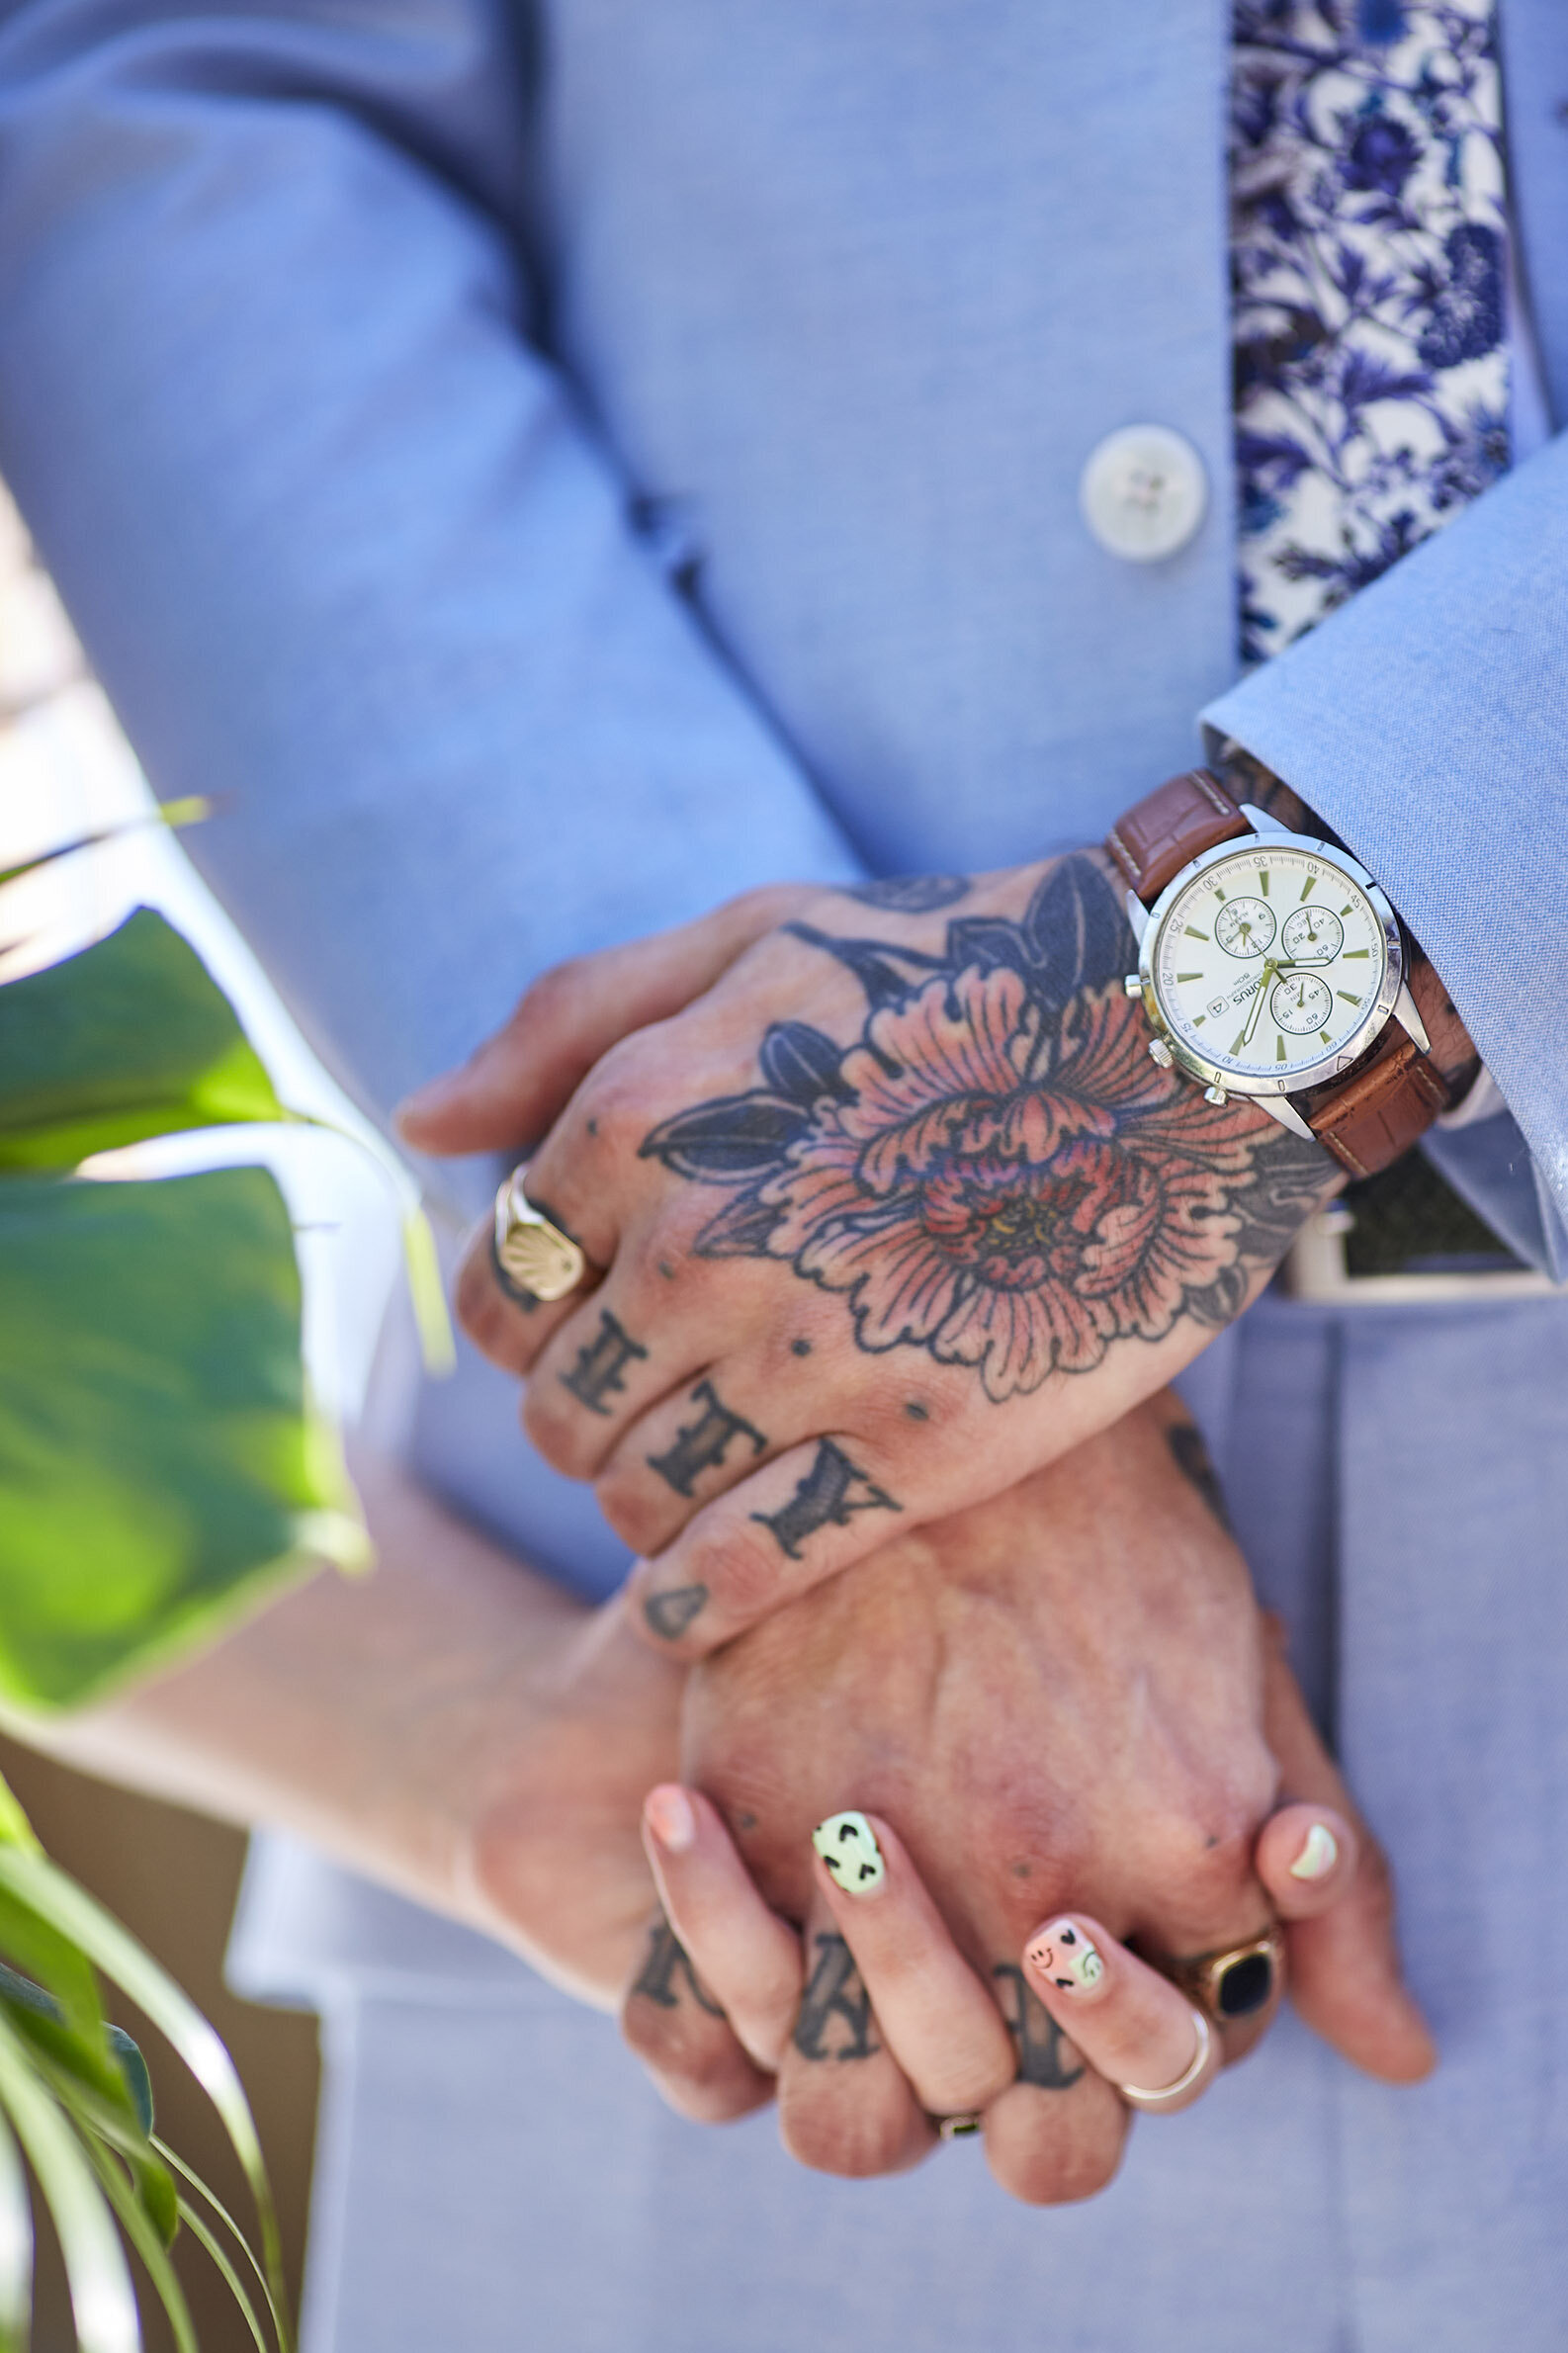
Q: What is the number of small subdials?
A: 3